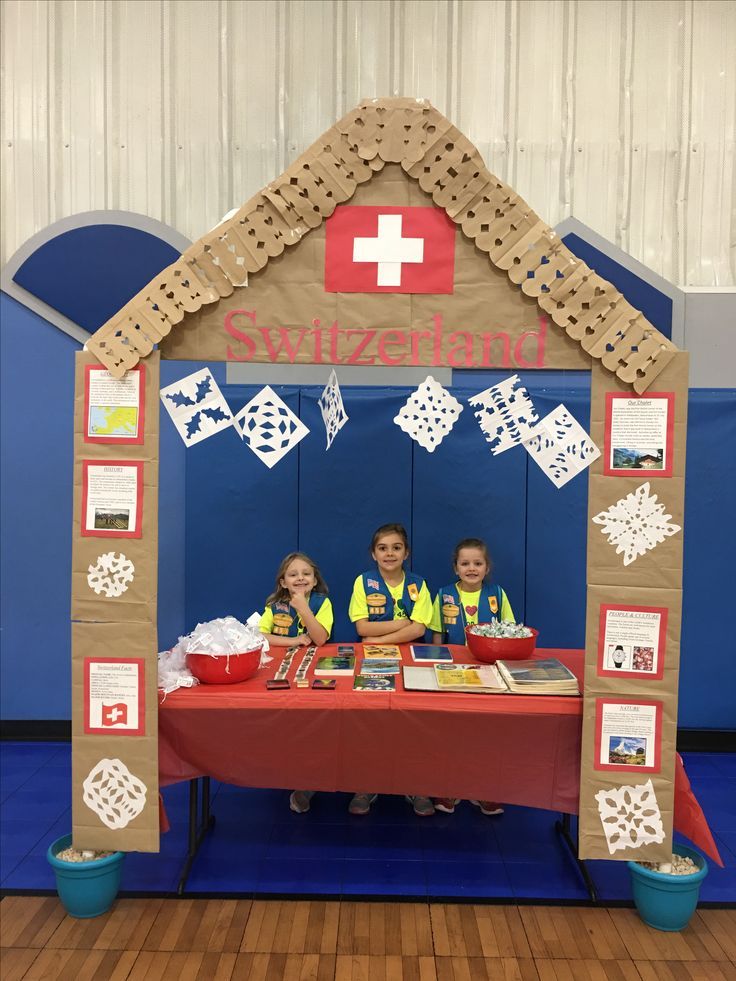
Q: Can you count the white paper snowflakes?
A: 10